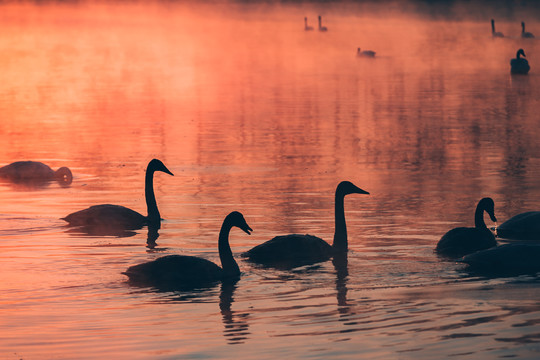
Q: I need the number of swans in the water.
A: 13